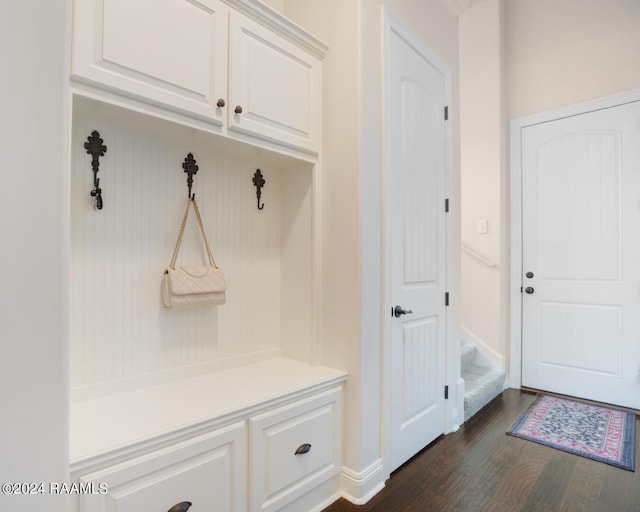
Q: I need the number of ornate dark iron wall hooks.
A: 3